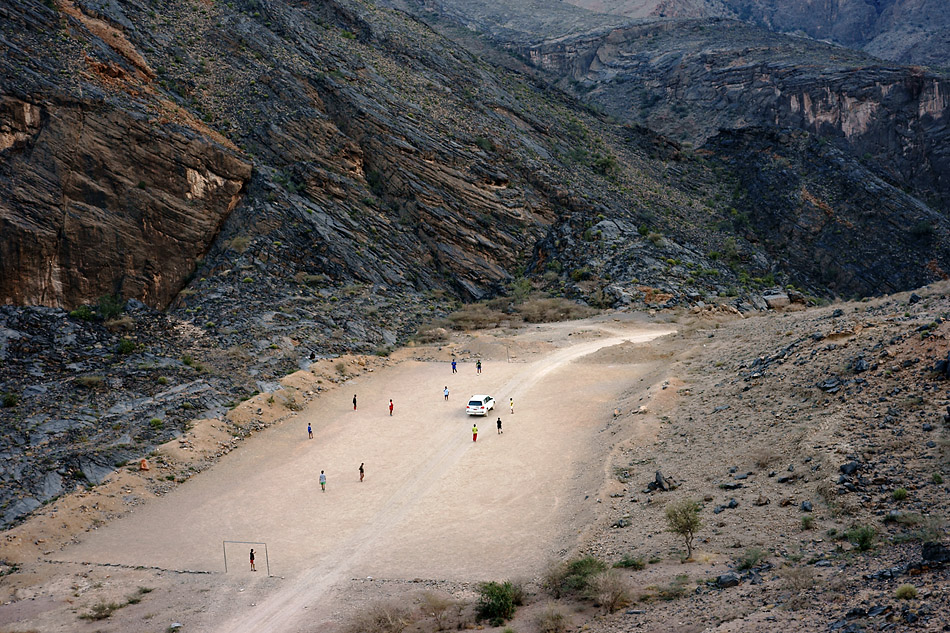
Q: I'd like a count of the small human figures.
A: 12